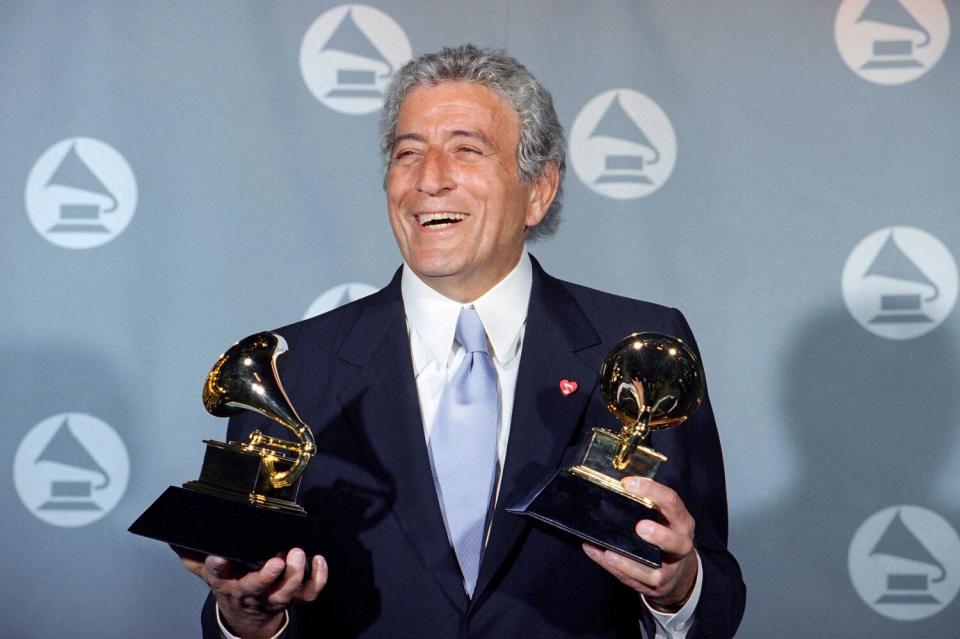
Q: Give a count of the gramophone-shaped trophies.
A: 2